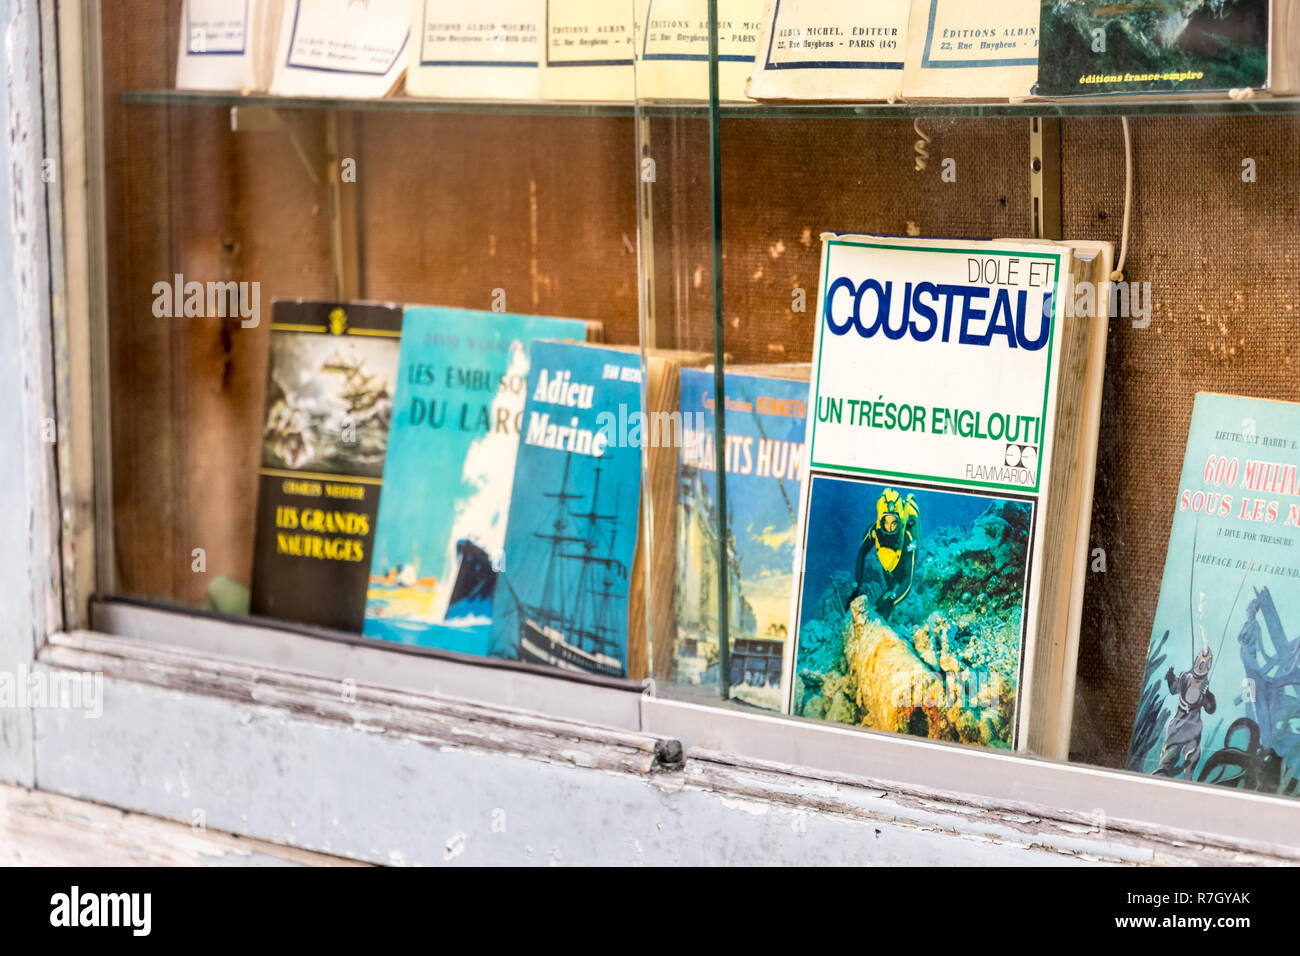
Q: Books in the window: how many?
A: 14